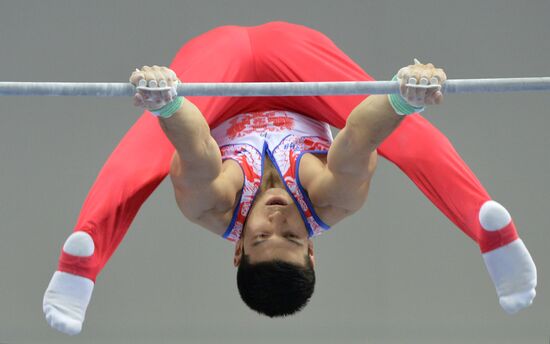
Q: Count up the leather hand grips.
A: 2